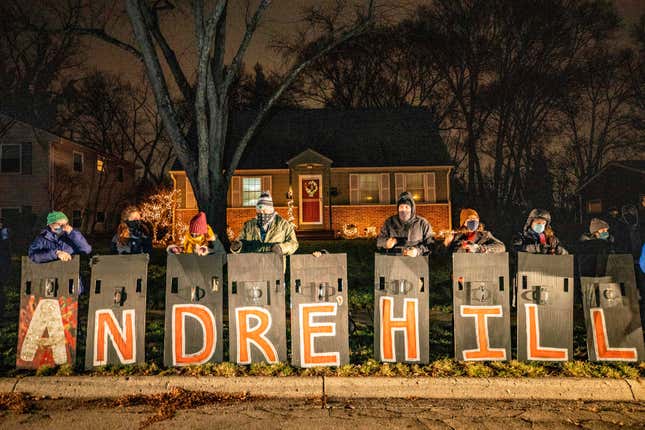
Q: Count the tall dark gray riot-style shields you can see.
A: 9